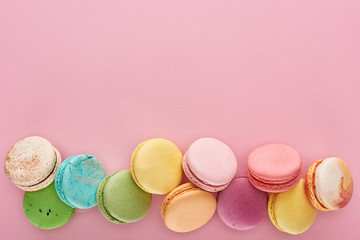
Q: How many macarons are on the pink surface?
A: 11